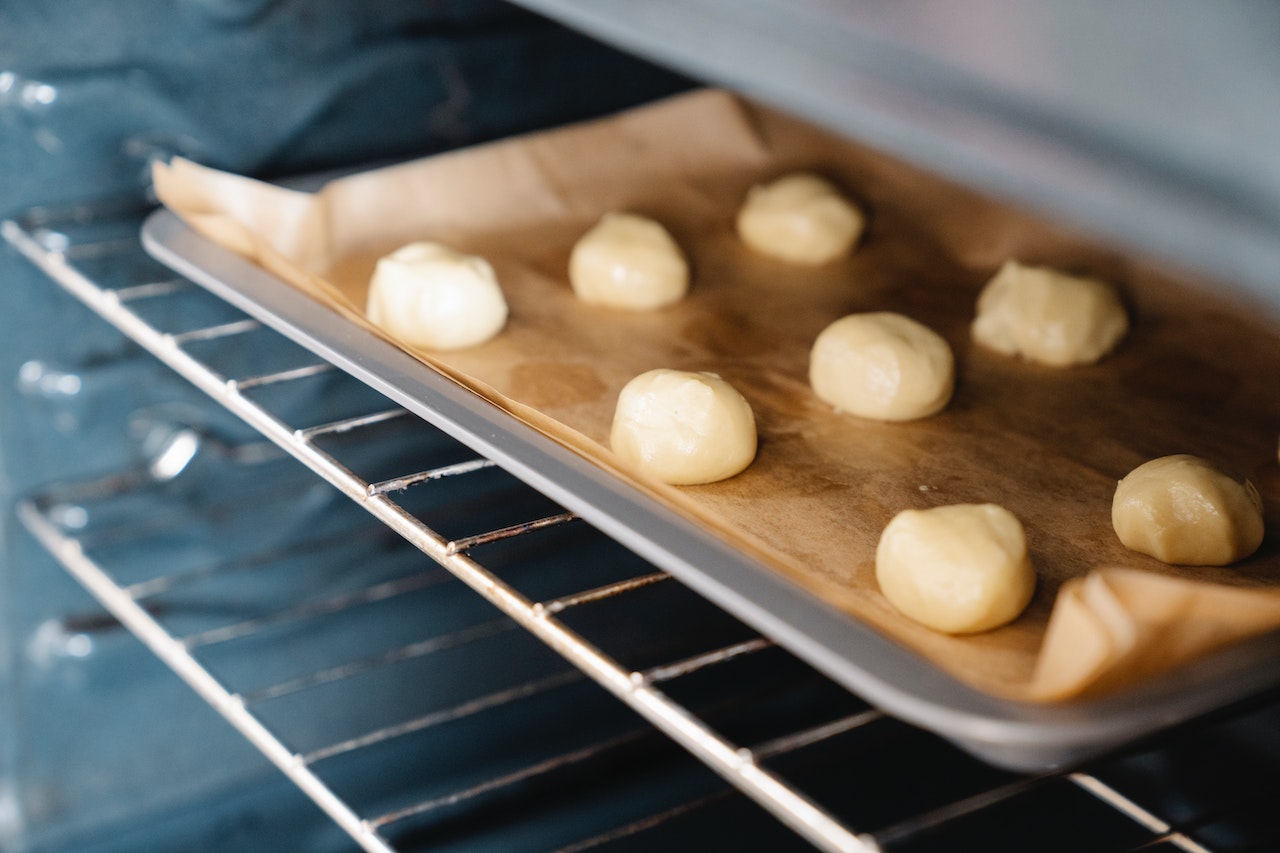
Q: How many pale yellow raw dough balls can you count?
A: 8